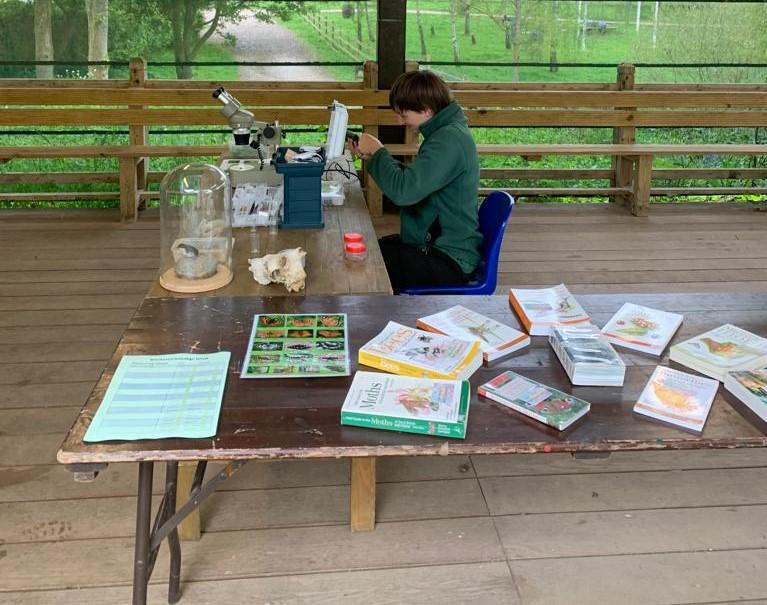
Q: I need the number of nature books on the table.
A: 10